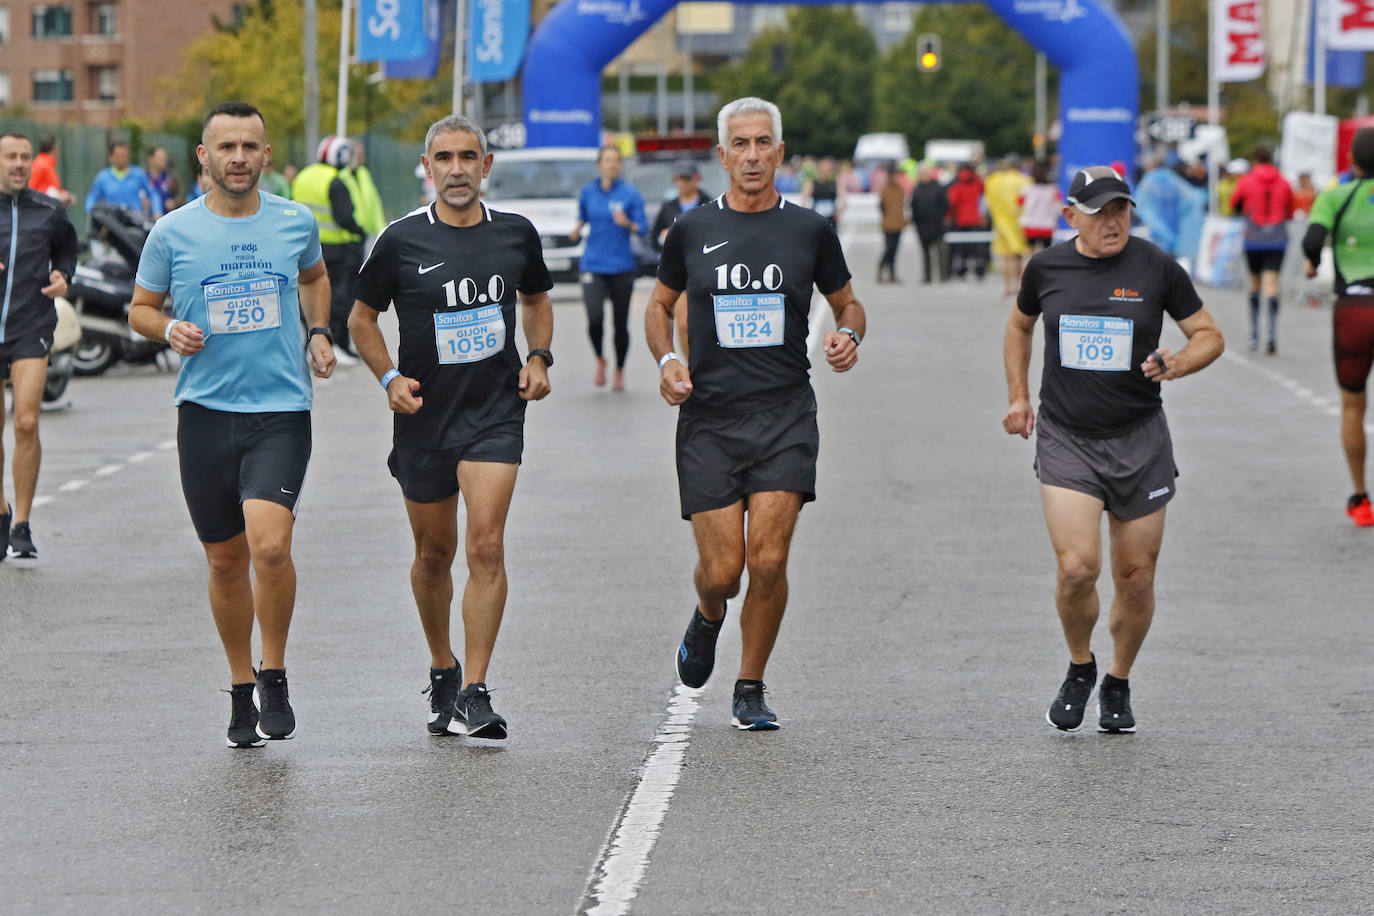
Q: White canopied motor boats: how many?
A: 0